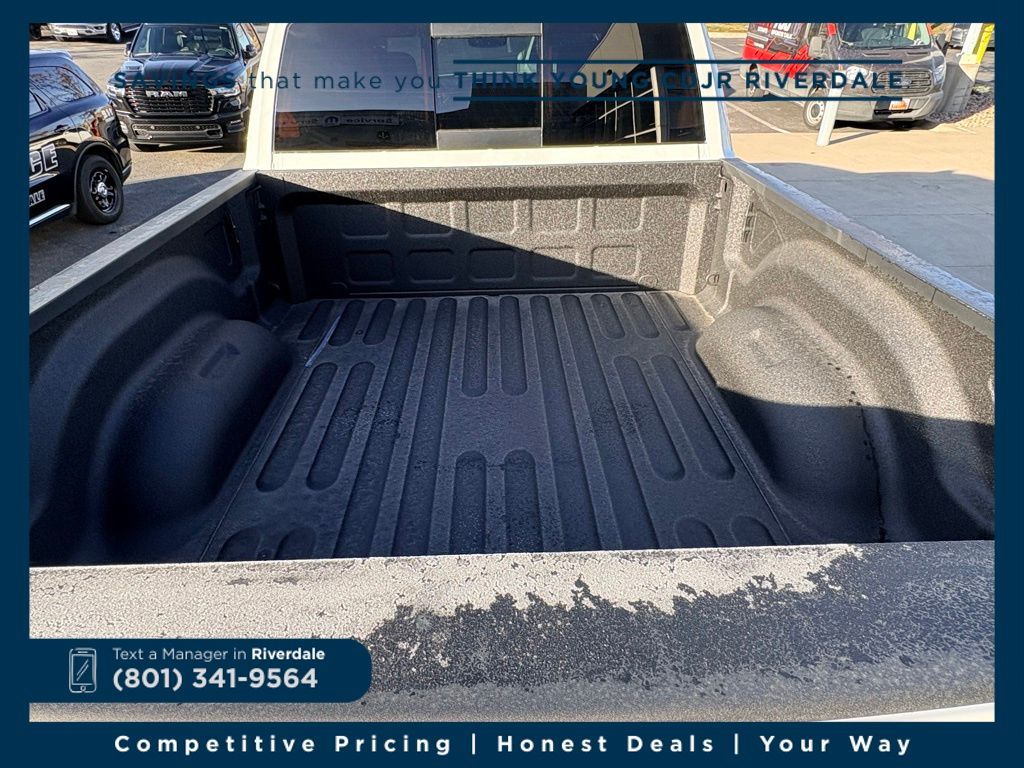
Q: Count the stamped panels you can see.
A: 10